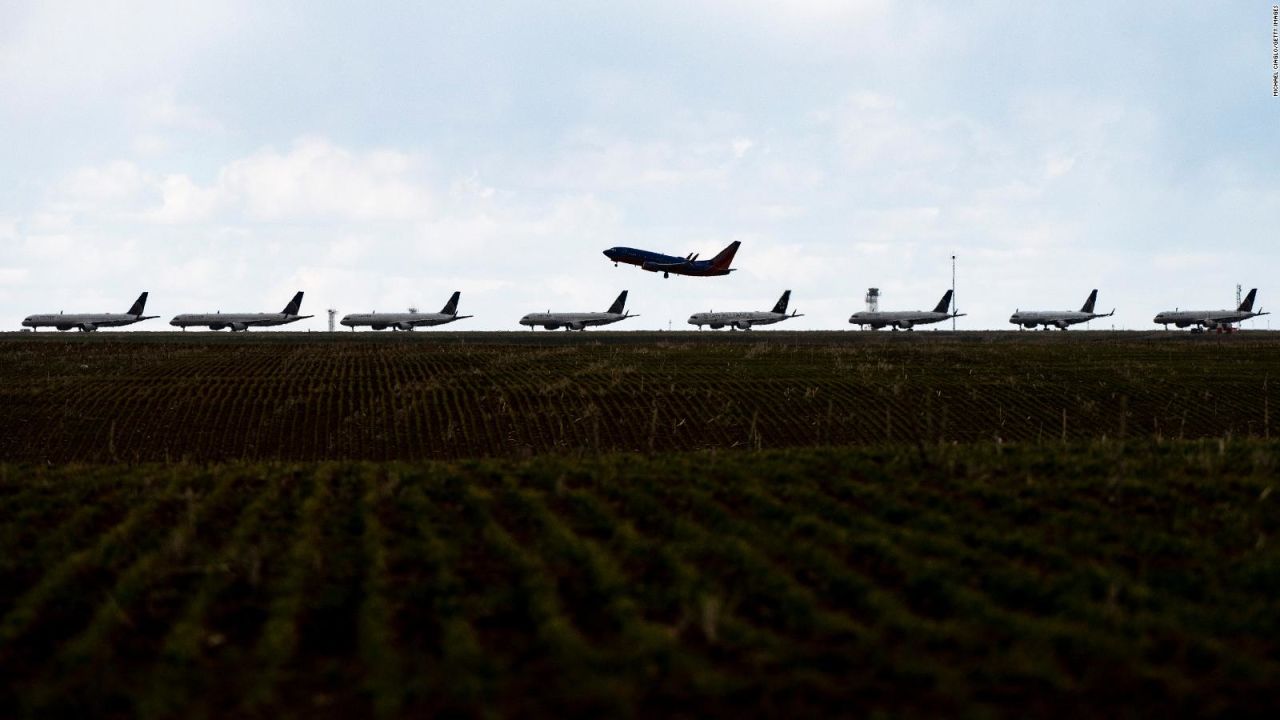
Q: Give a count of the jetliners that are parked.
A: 8